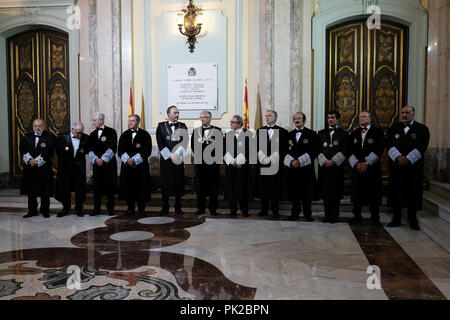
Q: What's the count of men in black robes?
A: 12